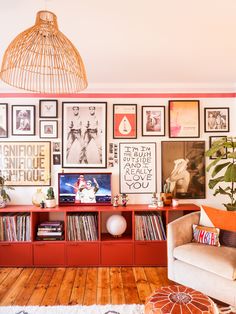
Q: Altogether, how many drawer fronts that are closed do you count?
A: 5